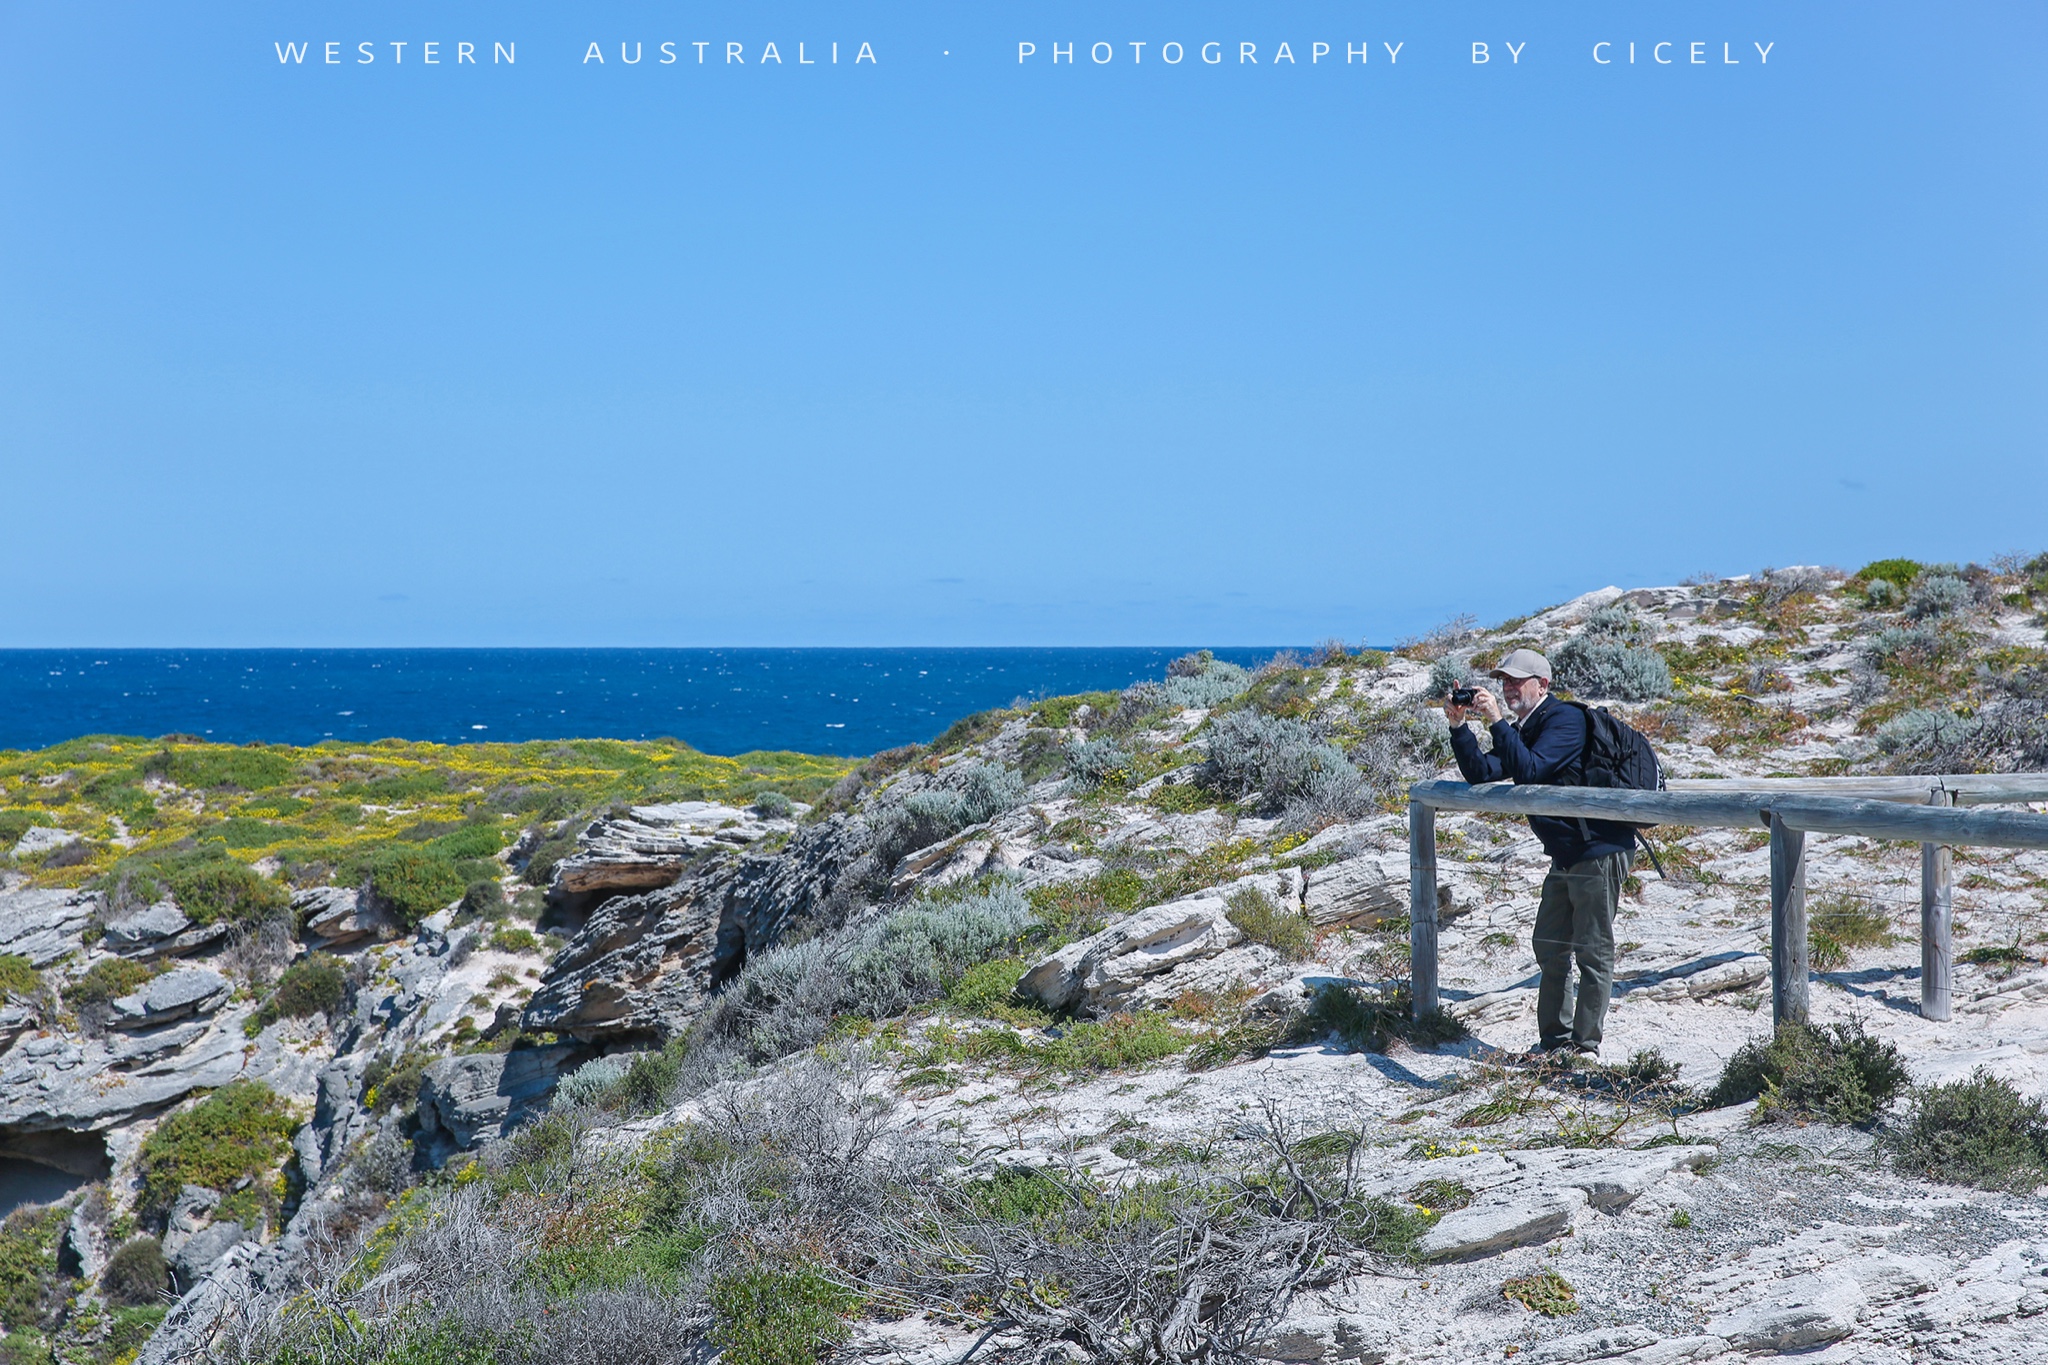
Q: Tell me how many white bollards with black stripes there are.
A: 0